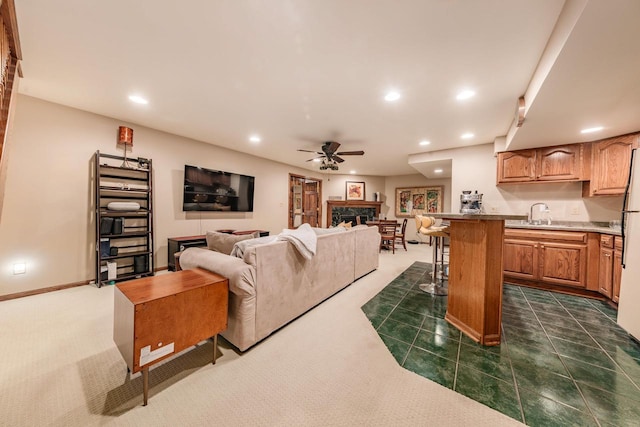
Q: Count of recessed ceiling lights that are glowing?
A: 10